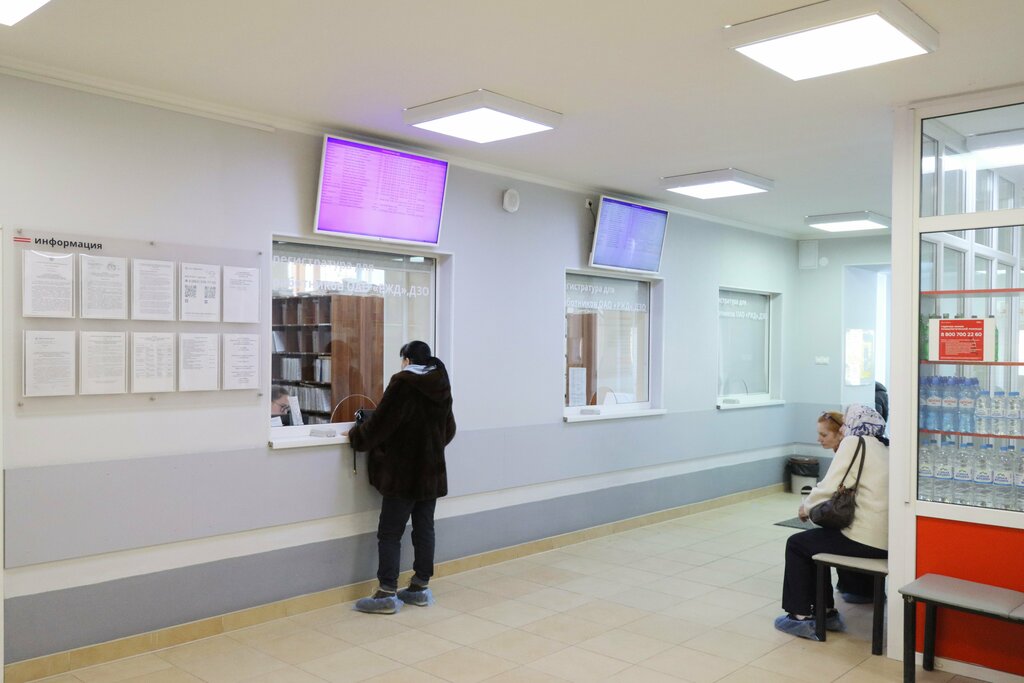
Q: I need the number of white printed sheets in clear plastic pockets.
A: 10